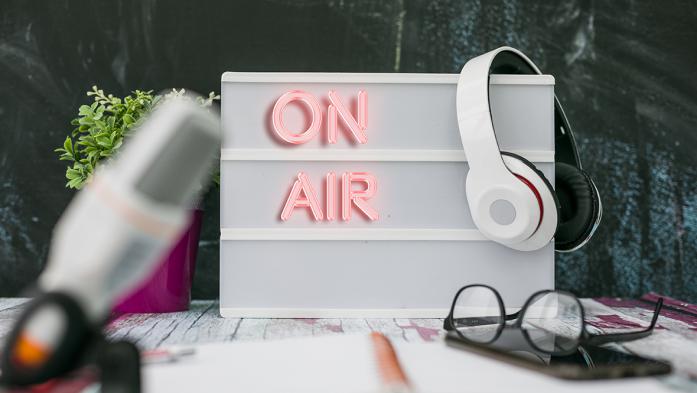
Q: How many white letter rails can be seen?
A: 4